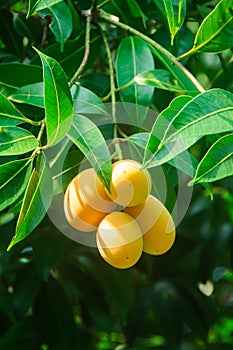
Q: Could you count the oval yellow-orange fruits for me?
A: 4